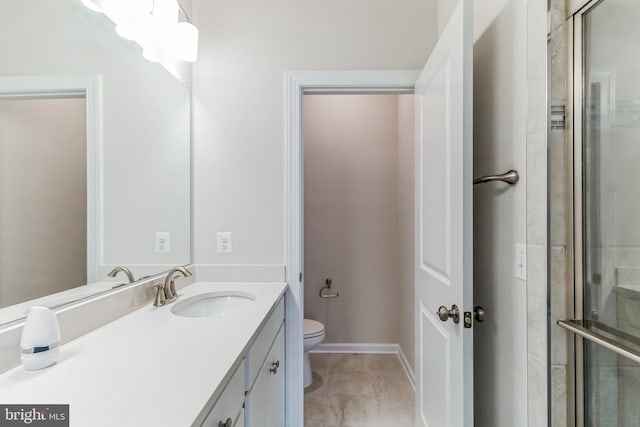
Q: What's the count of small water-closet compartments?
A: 1